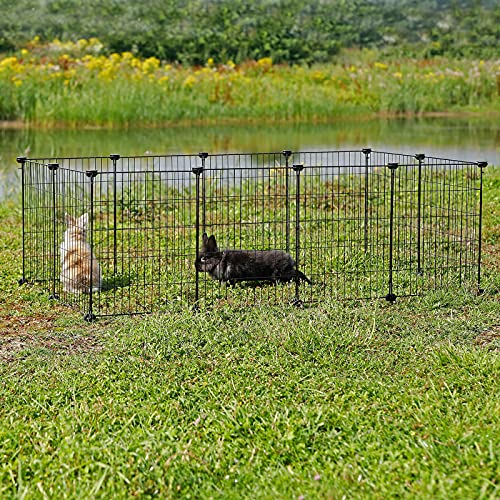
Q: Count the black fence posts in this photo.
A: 12